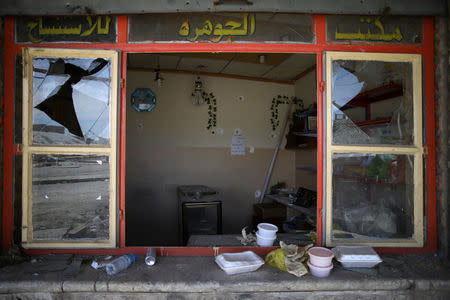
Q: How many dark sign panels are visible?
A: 3